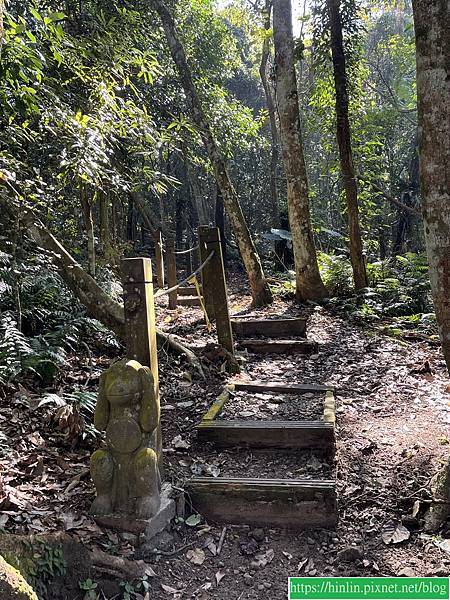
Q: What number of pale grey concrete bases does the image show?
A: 1